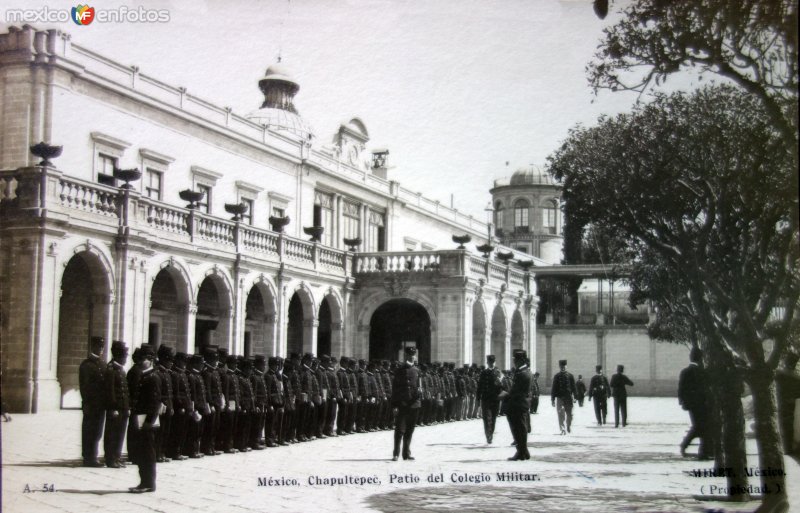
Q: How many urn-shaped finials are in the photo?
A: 11